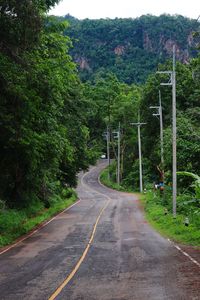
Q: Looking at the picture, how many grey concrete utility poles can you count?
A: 5